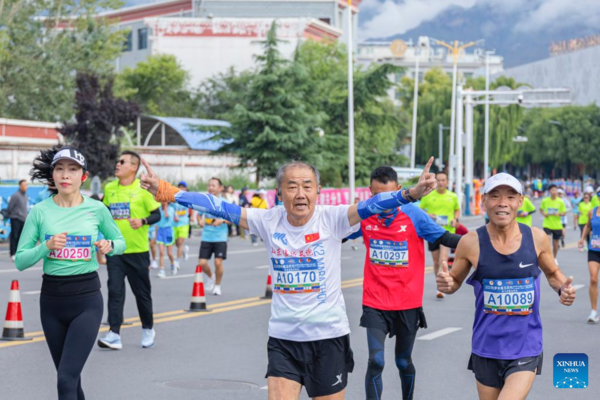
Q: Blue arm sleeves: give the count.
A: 2